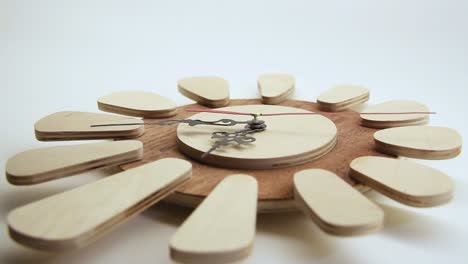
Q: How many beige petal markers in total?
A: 12